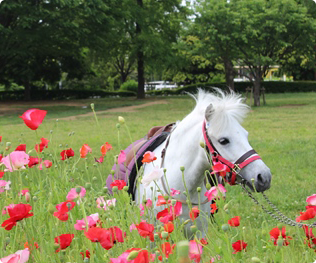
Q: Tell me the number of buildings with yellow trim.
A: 1